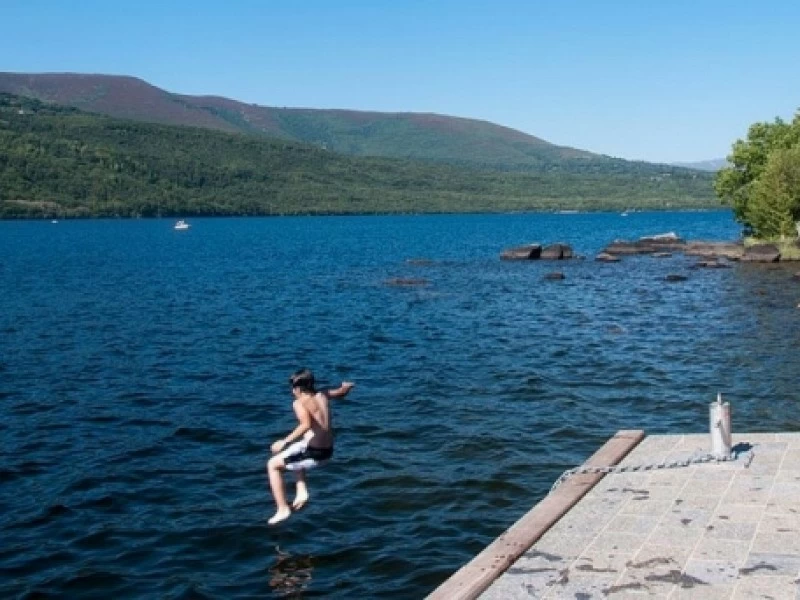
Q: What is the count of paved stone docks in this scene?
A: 1